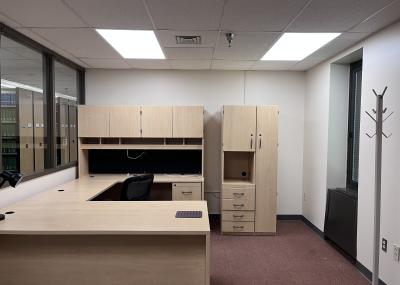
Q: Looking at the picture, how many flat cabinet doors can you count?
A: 6